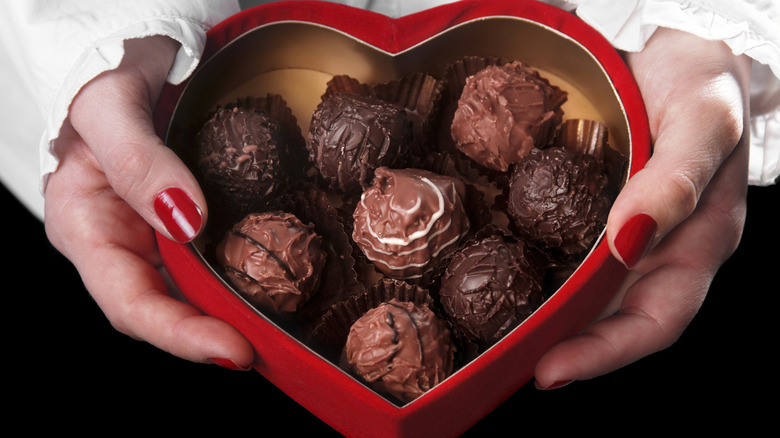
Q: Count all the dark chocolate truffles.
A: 4